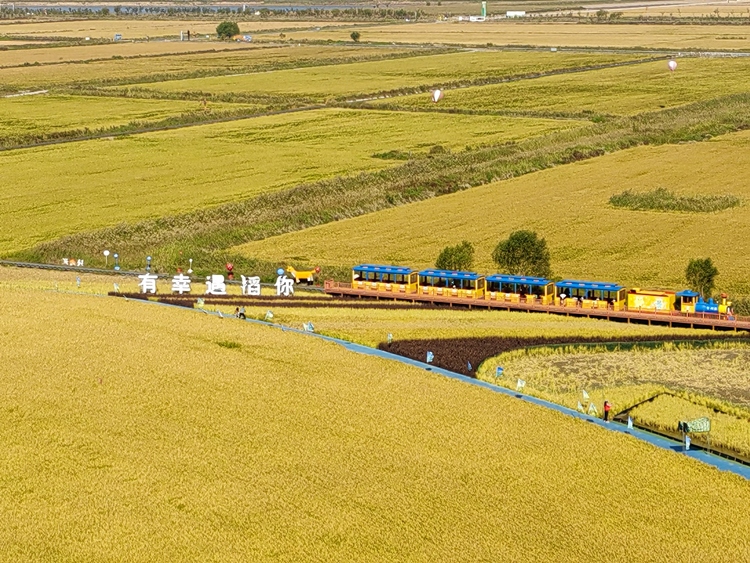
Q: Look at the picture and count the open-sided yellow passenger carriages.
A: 4